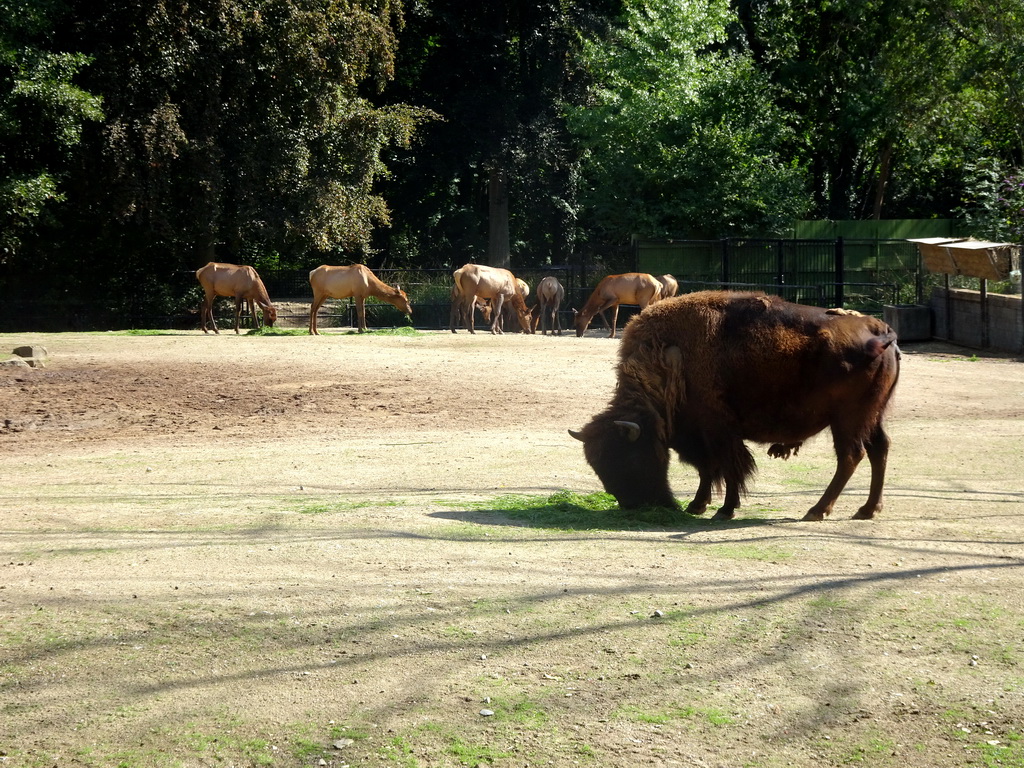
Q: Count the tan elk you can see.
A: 7